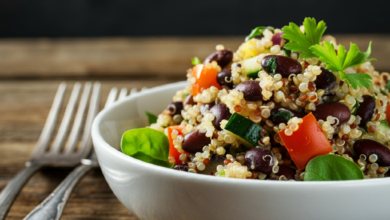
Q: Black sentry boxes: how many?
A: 0